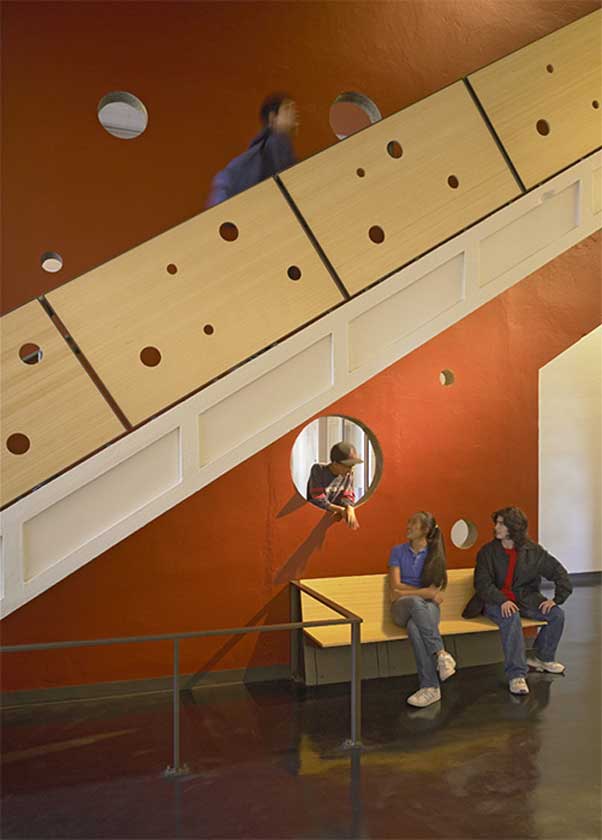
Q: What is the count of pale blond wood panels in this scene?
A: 4